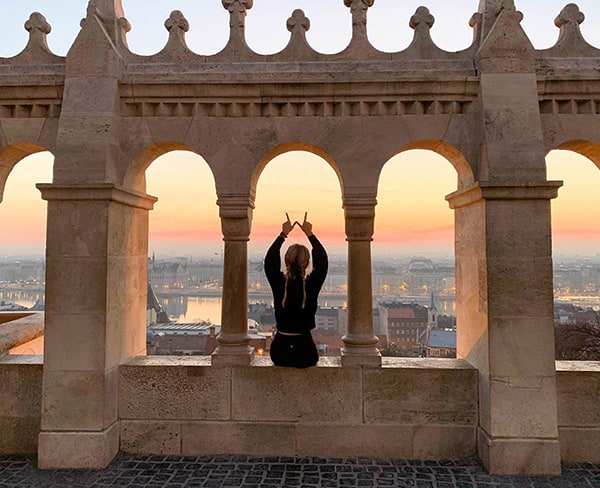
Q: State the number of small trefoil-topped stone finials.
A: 5